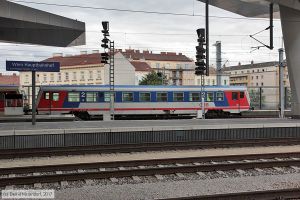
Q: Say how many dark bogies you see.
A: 2